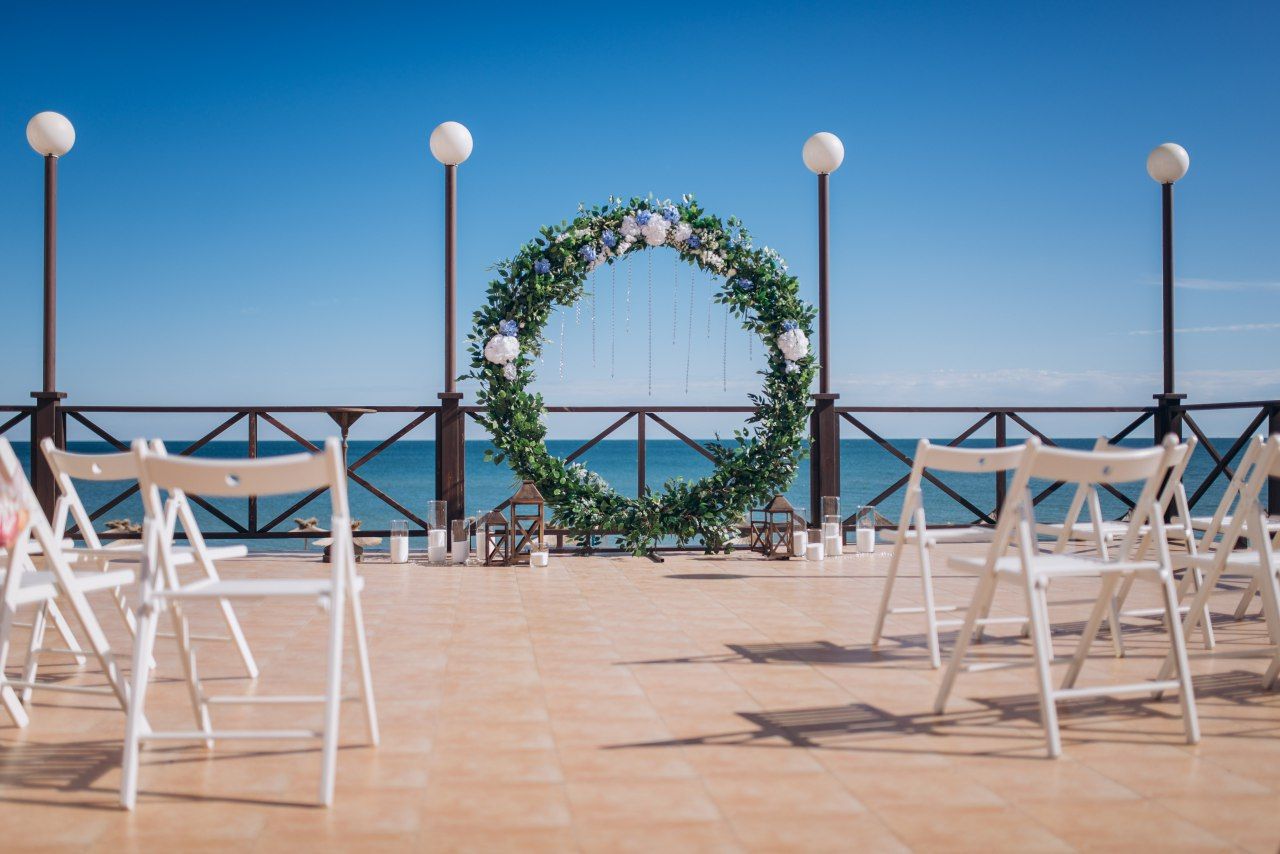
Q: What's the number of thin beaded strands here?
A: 12